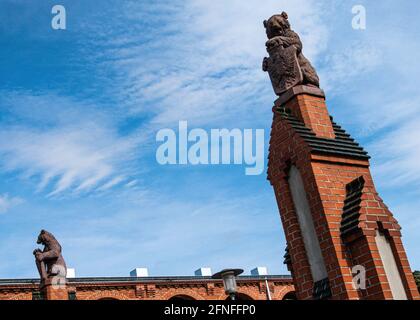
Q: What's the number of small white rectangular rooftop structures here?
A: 4